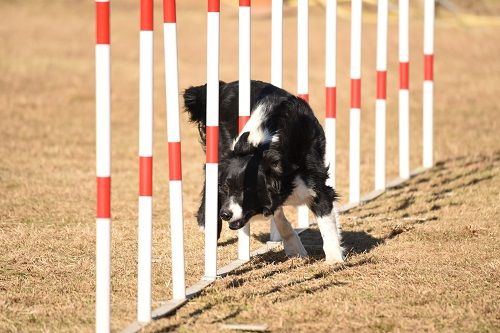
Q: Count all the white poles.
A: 12